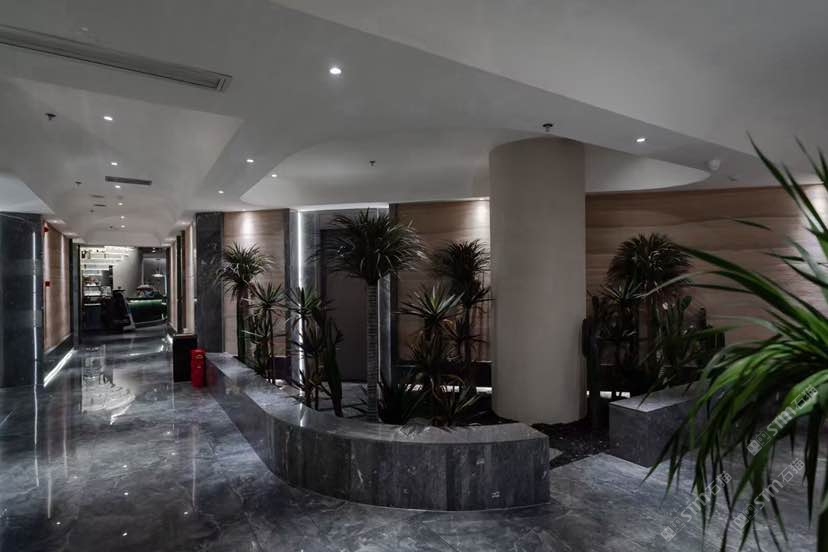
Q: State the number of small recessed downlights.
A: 11